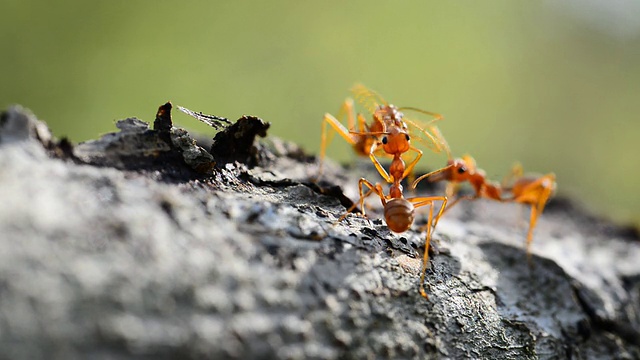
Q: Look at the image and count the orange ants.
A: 3